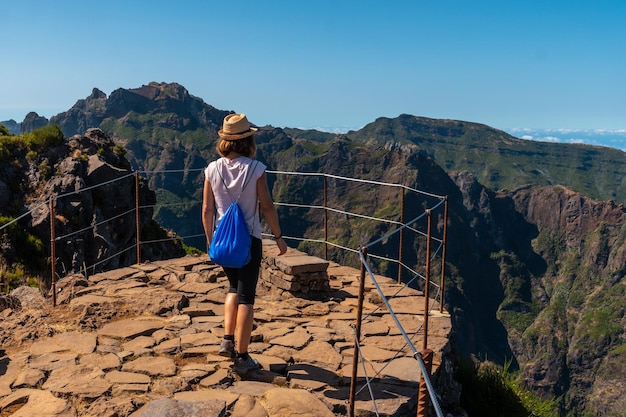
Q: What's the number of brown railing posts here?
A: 8